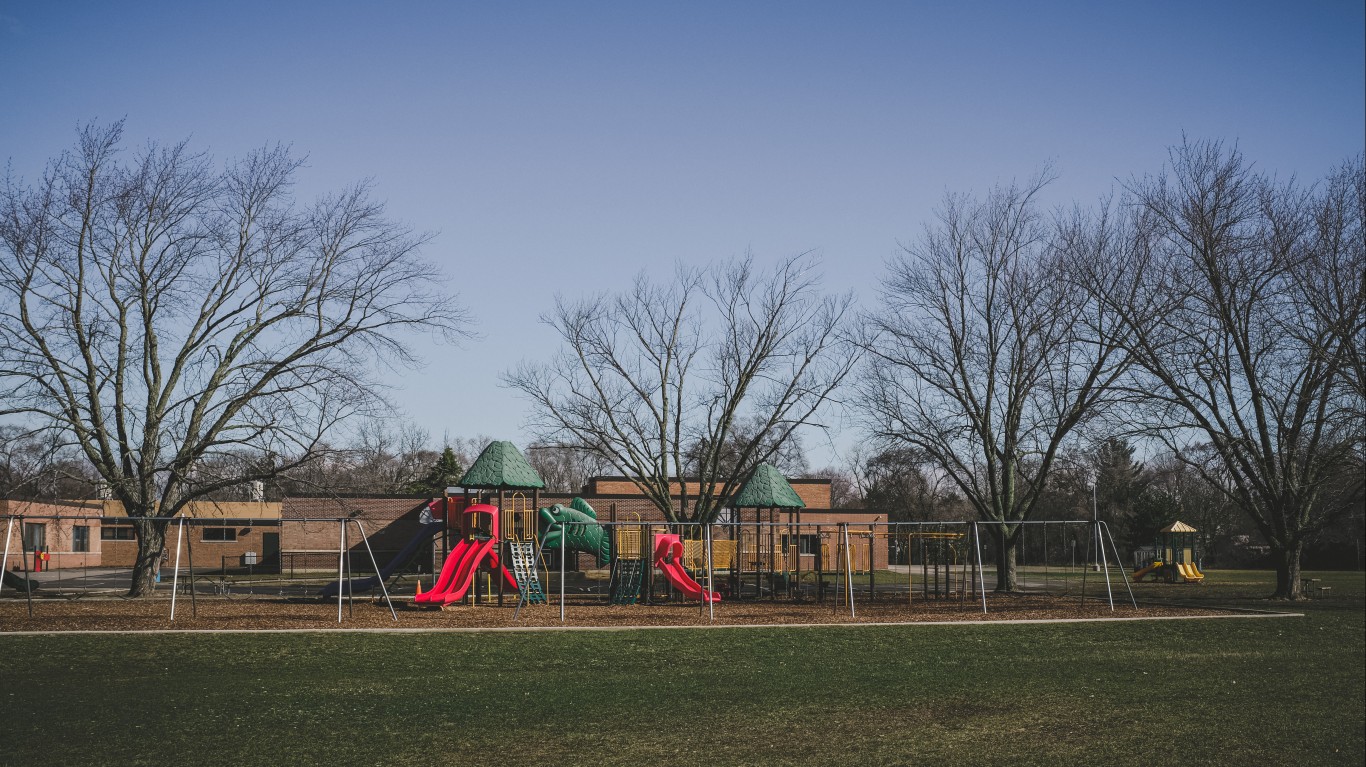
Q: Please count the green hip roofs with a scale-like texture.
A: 2